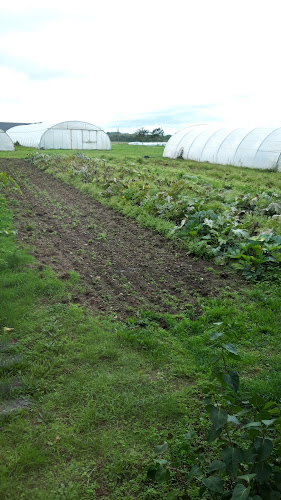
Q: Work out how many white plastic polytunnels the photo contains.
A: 3